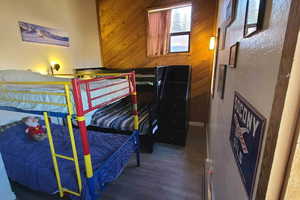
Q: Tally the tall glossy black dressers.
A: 1